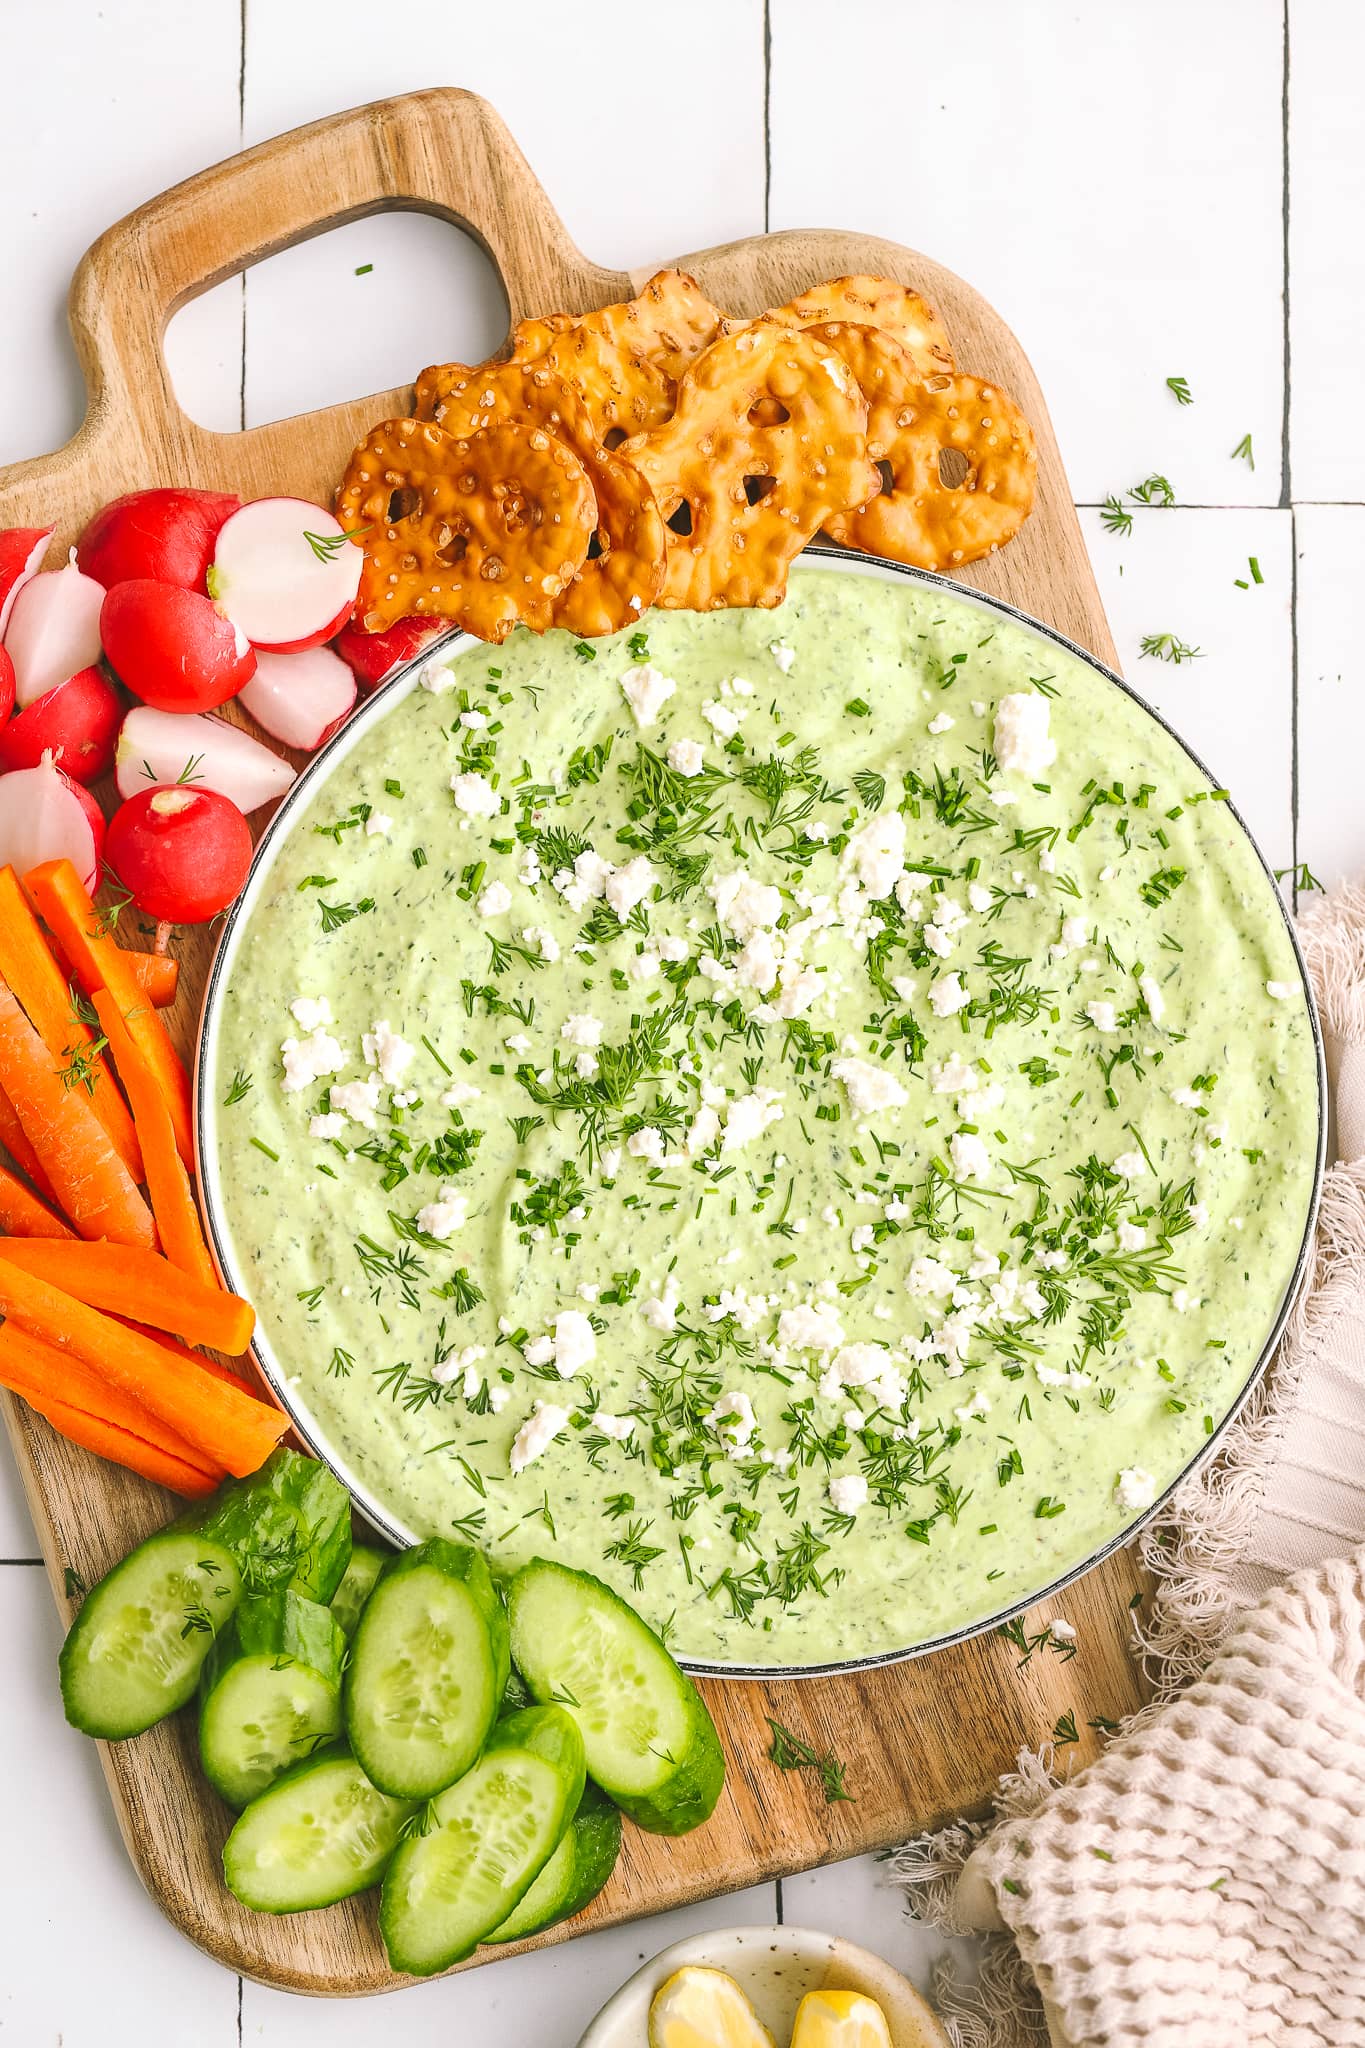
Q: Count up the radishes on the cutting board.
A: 12